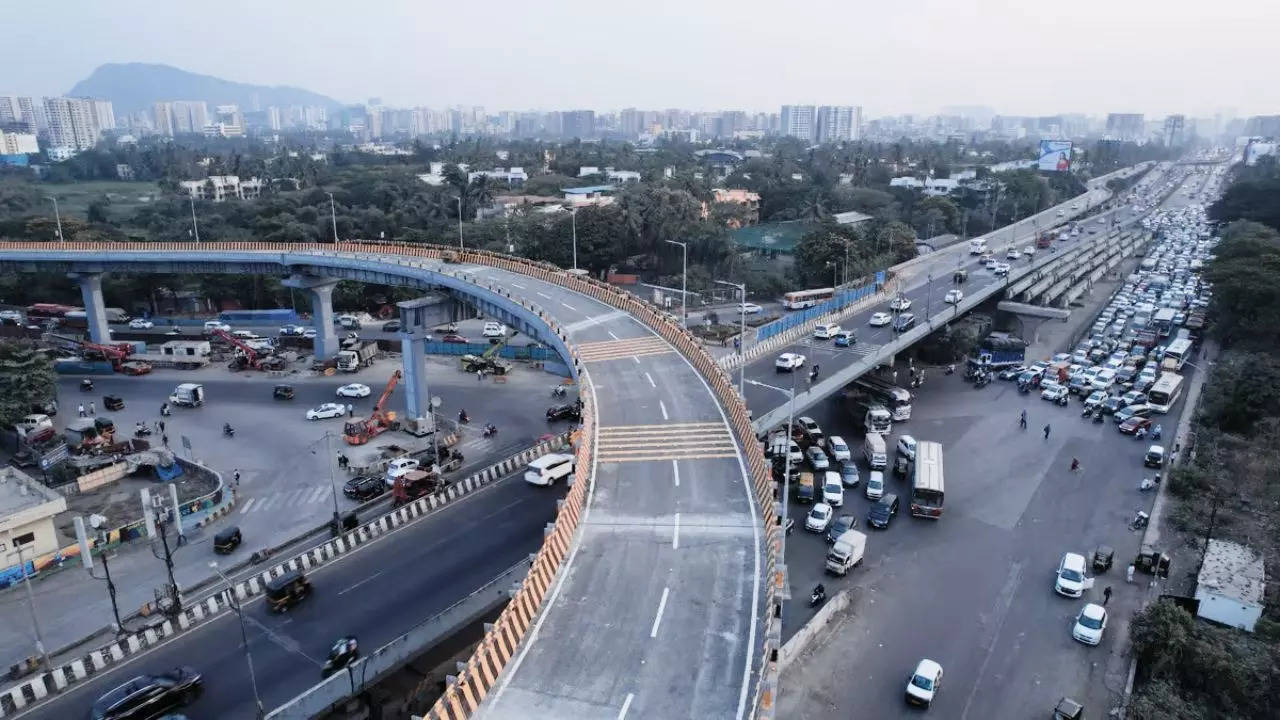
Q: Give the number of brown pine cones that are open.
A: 0